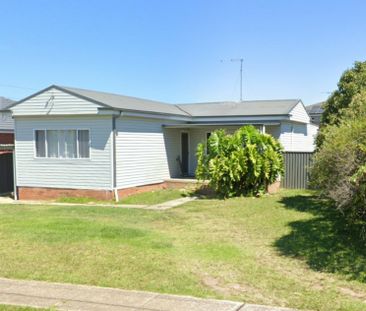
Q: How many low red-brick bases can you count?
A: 1